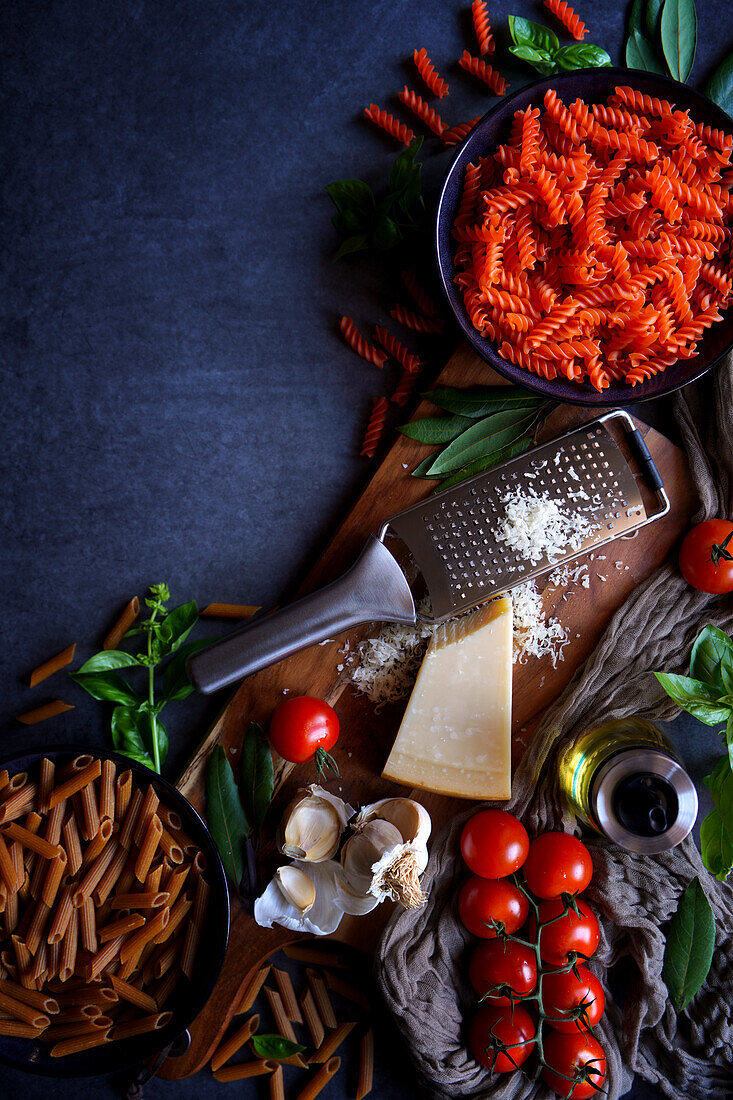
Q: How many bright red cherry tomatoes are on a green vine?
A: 8